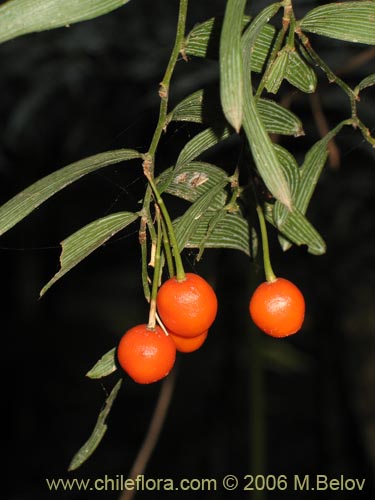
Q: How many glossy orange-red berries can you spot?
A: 4